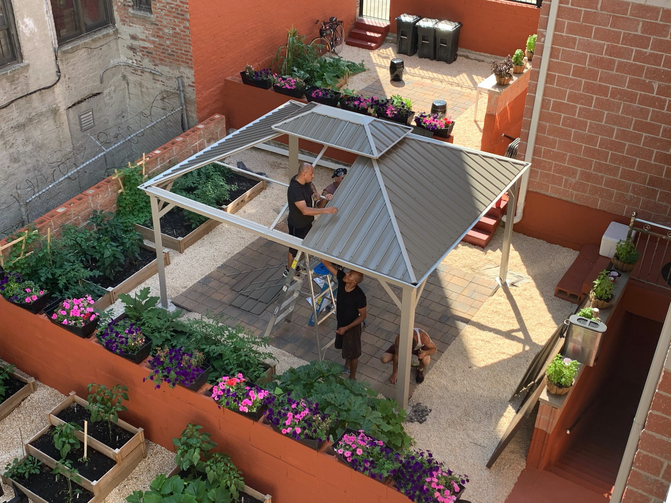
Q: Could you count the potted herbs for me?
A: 7